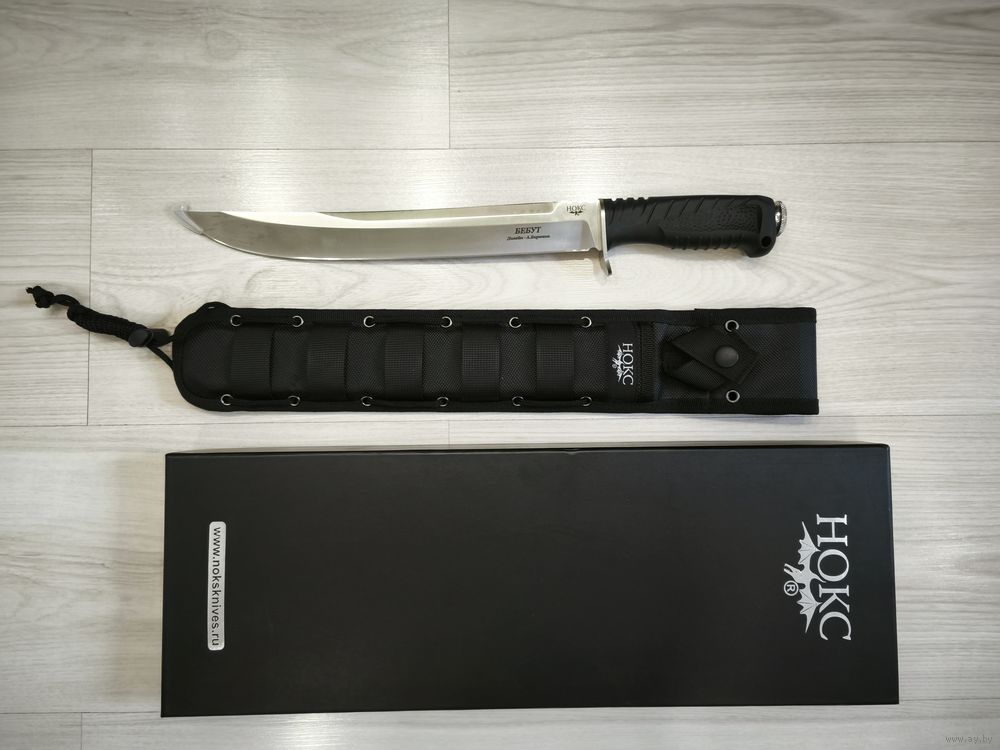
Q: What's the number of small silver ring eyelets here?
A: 14